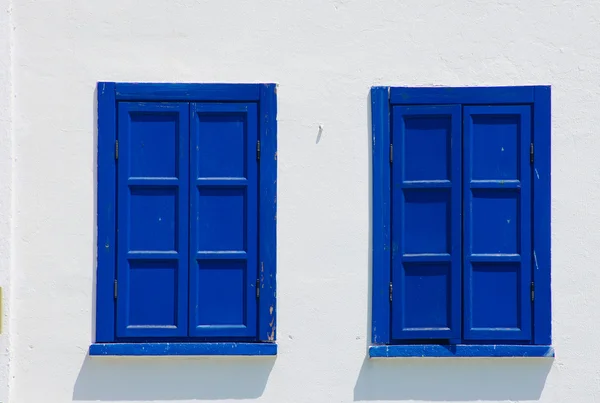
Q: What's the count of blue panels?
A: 12